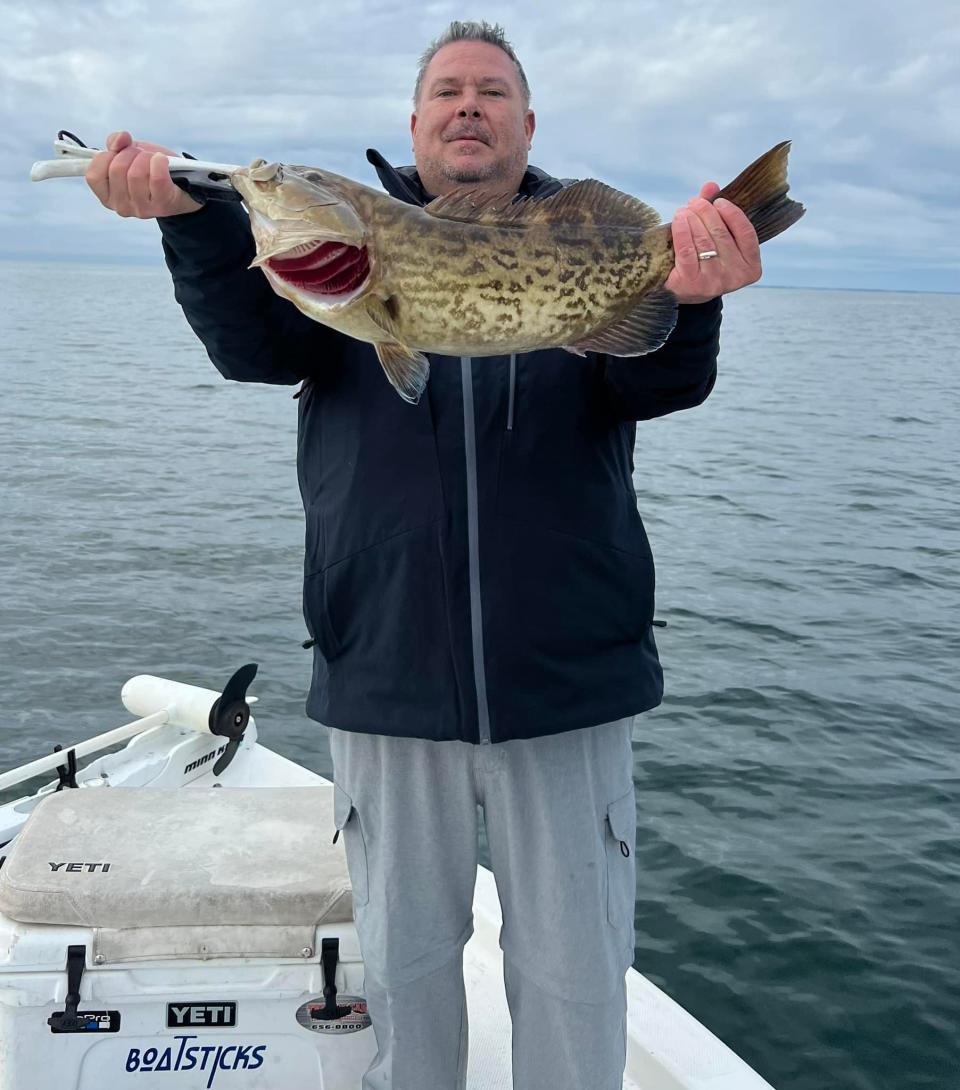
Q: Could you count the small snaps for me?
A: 2